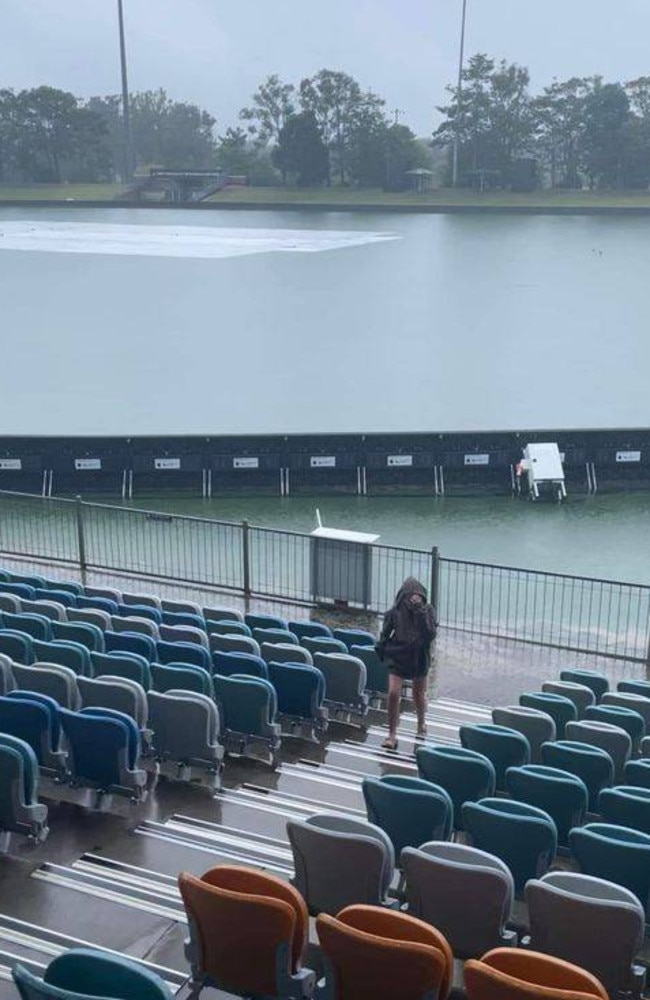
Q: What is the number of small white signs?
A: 8